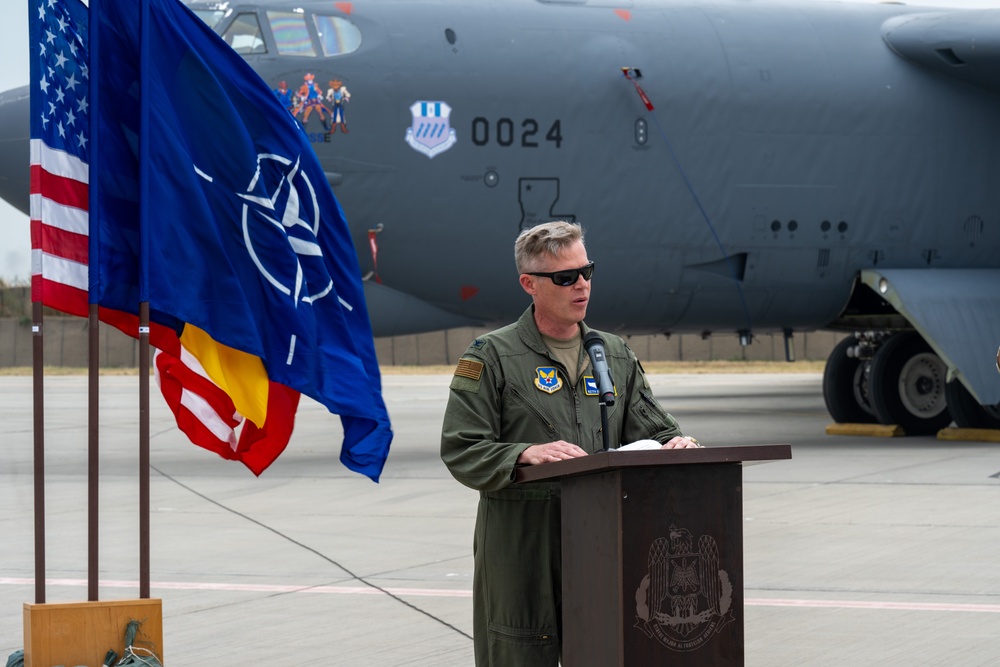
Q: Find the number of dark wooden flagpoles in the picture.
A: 3